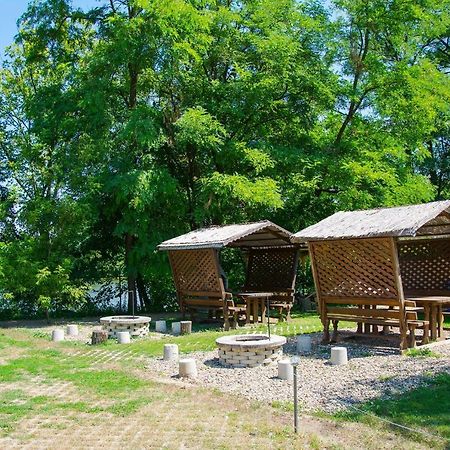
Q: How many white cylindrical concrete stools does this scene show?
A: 10